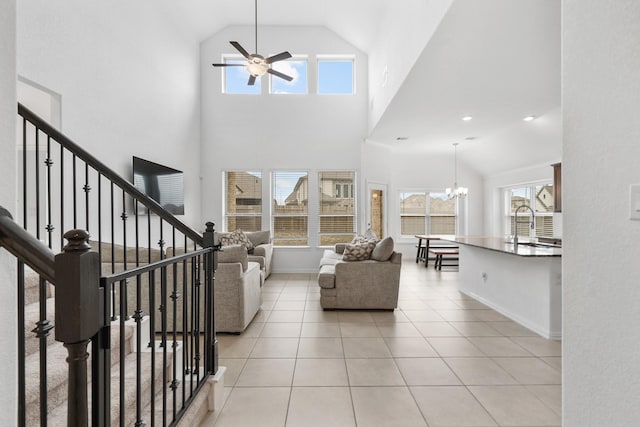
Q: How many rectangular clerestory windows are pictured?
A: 3